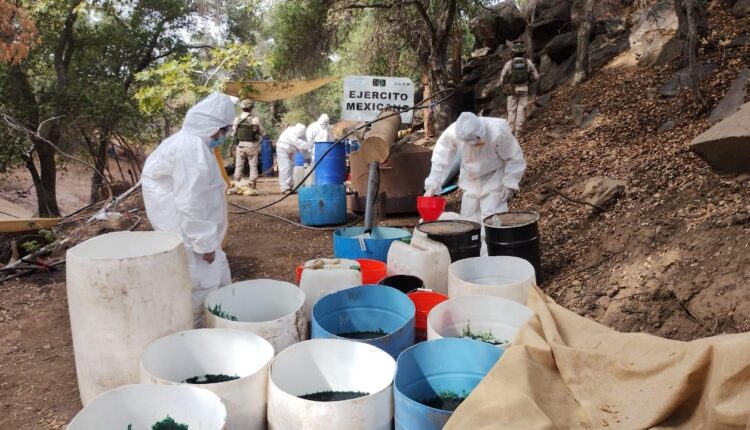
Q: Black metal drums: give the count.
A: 2